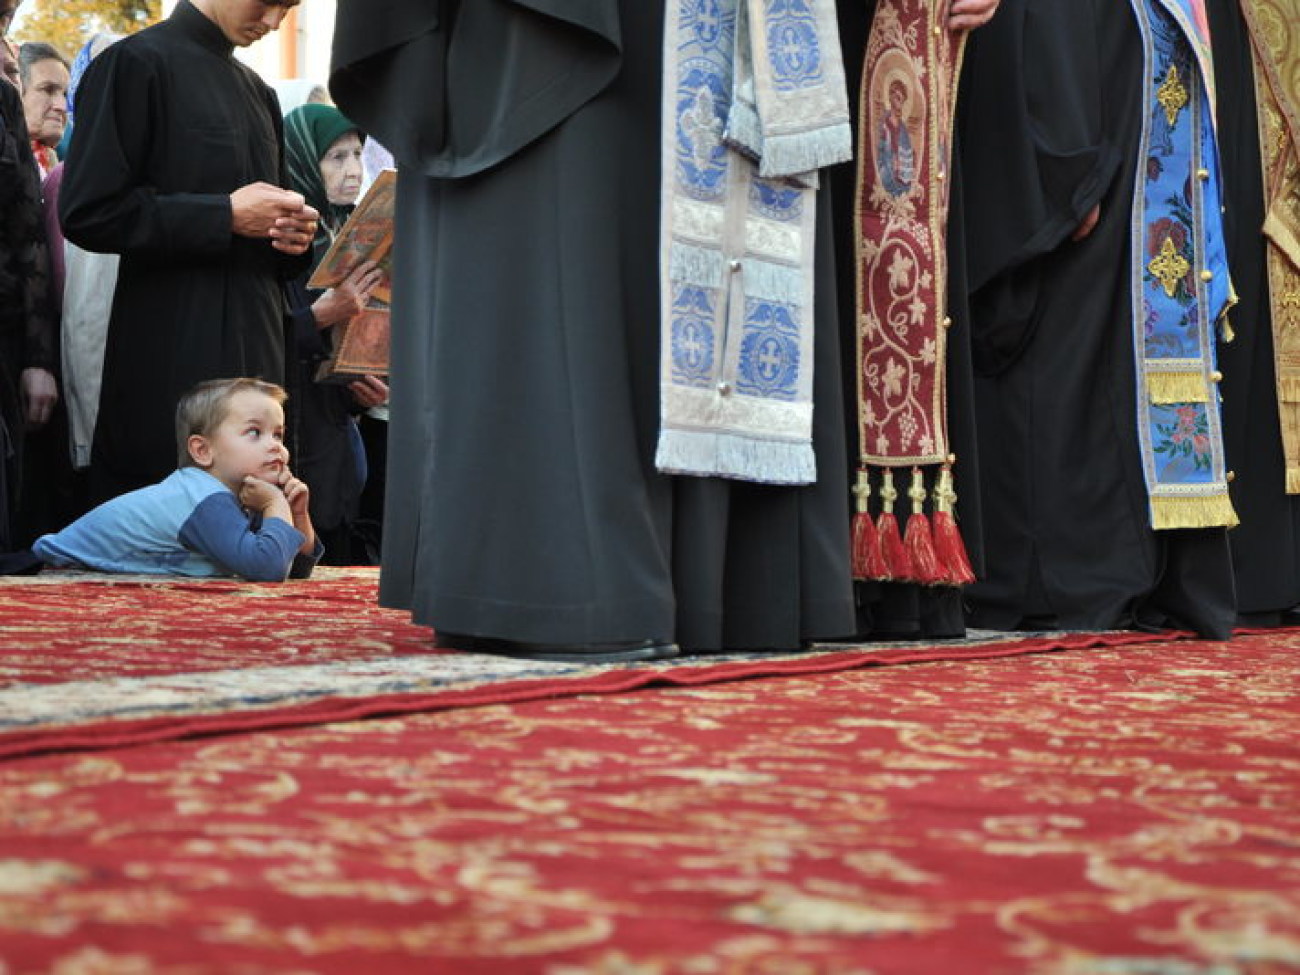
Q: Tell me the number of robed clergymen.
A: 5